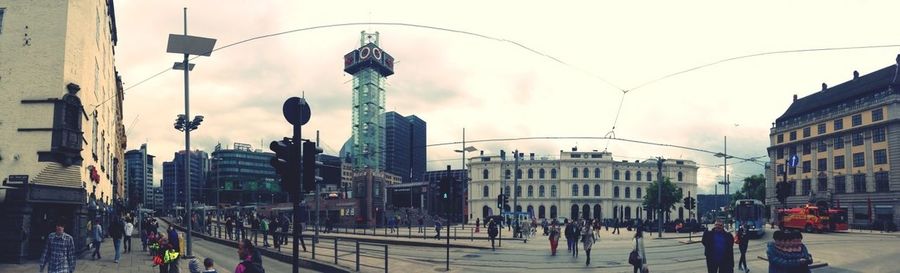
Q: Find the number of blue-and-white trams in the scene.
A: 1